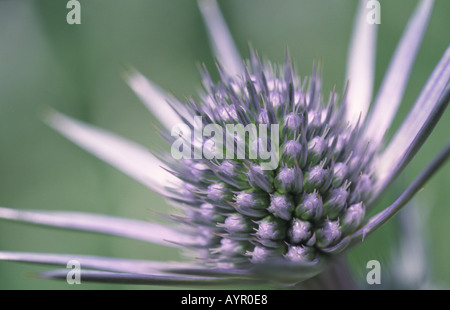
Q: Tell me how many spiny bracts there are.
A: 10